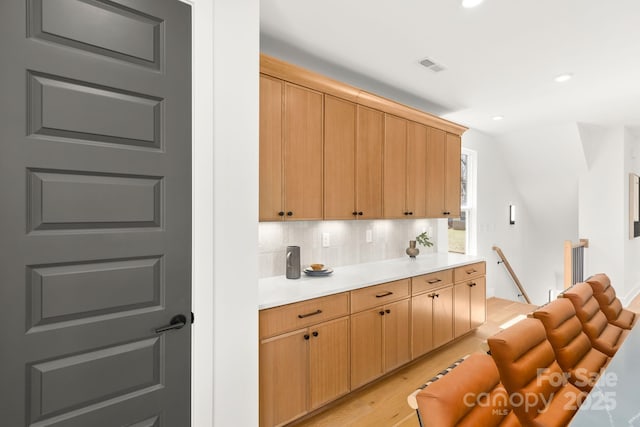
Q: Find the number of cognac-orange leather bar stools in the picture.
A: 5